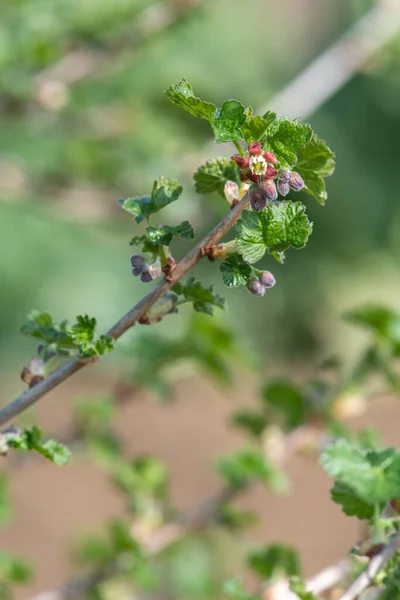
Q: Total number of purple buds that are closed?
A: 10